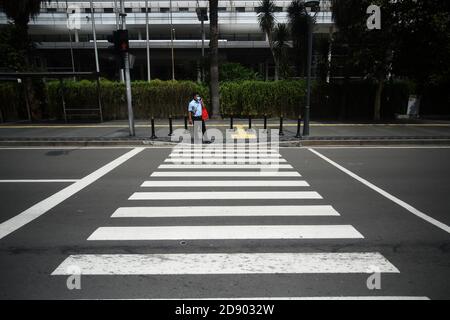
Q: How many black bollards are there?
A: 8